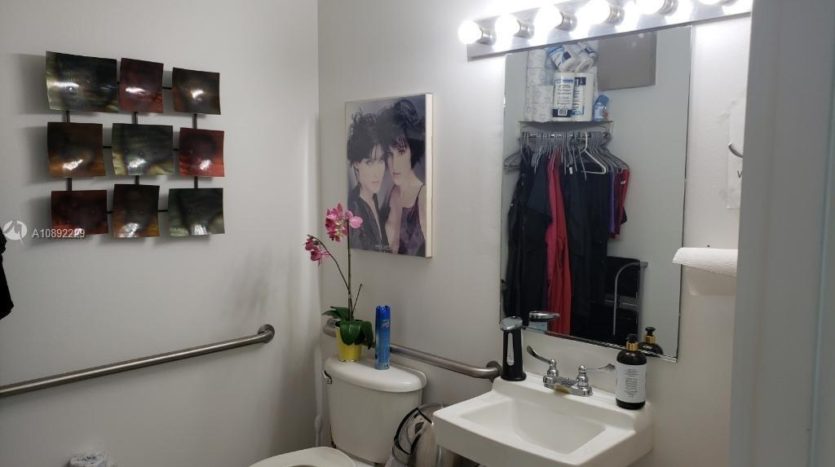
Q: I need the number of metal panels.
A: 9